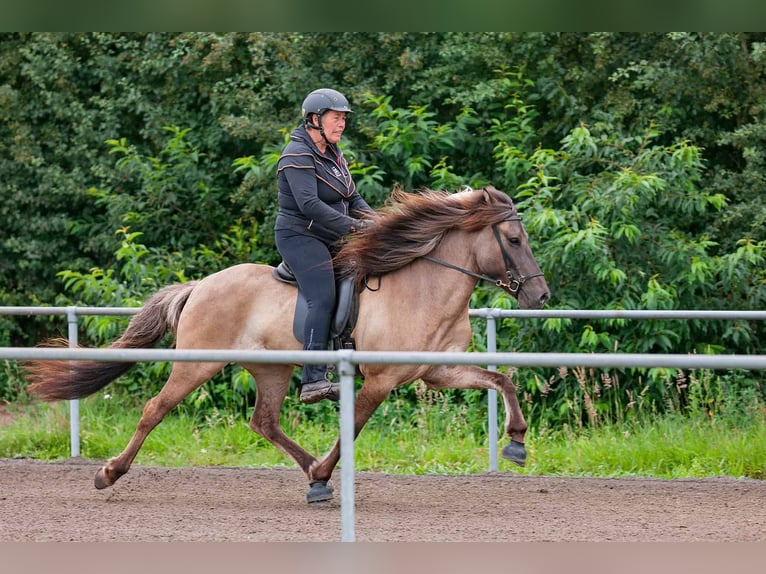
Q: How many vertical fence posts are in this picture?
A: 3